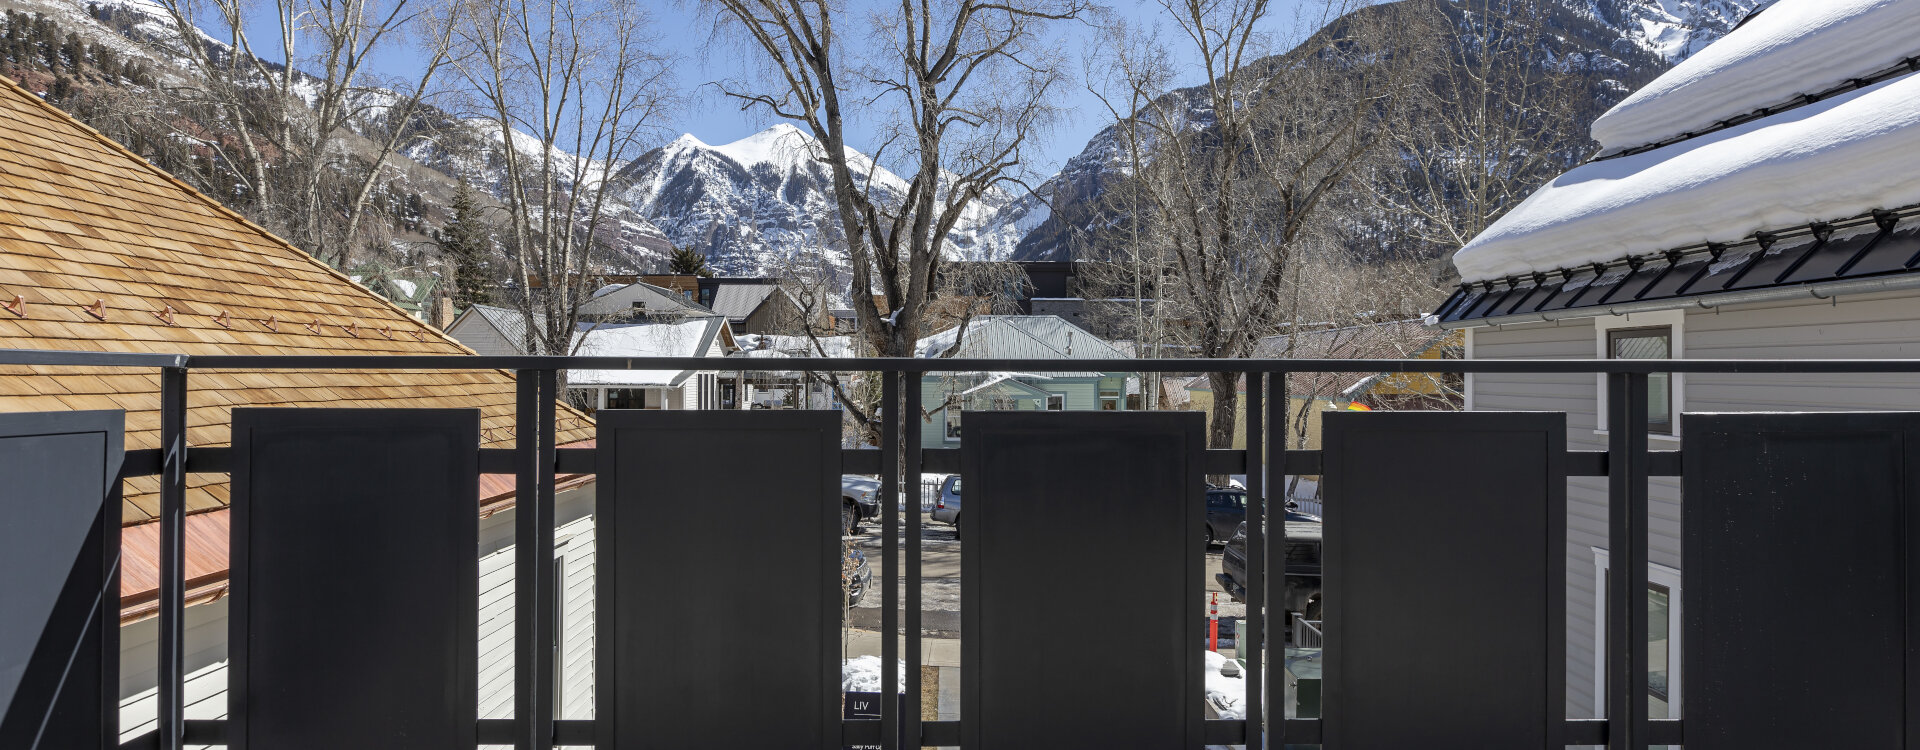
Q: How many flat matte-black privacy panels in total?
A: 6